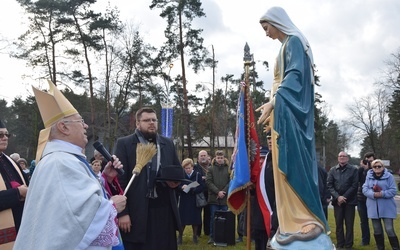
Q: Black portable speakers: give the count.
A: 1